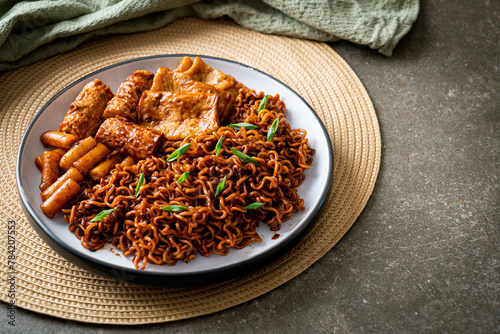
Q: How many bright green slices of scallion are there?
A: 12